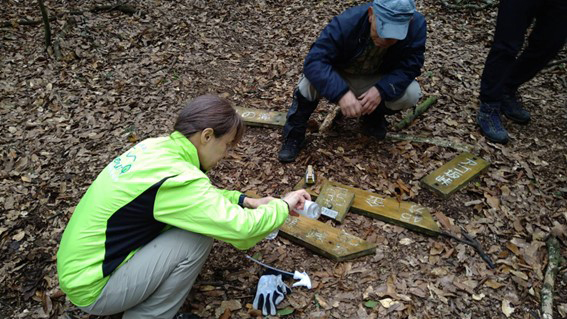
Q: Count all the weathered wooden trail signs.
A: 5